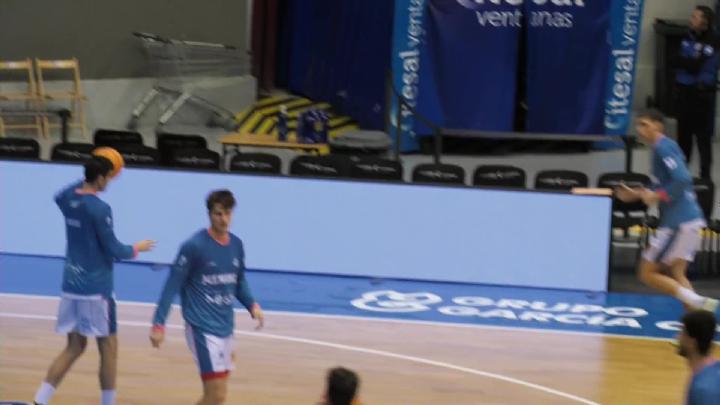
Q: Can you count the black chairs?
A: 14